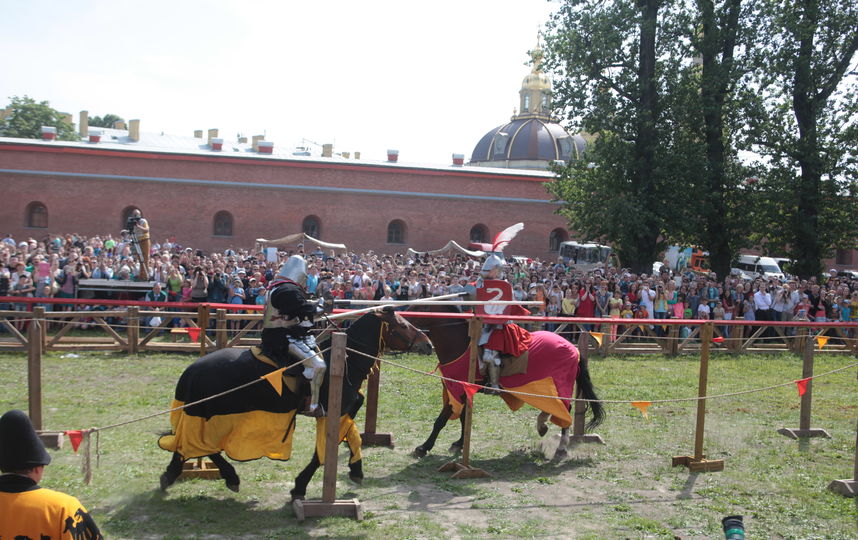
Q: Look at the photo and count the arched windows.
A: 7